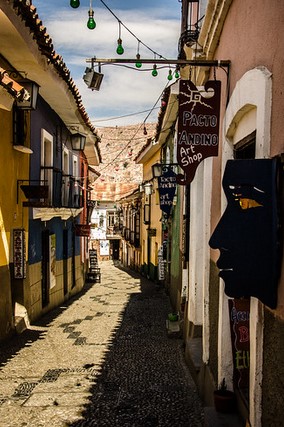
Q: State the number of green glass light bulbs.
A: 7